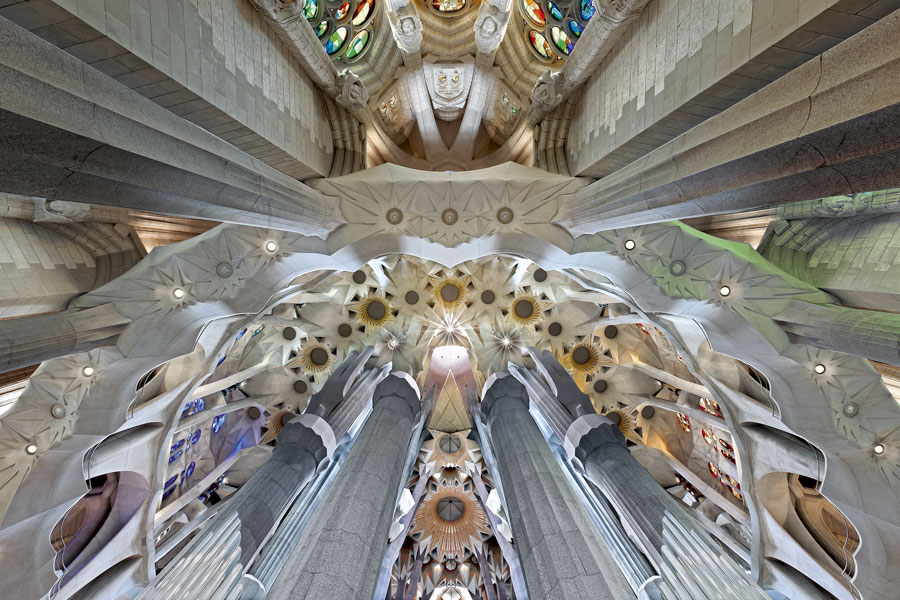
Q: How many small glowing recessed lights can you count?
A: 8